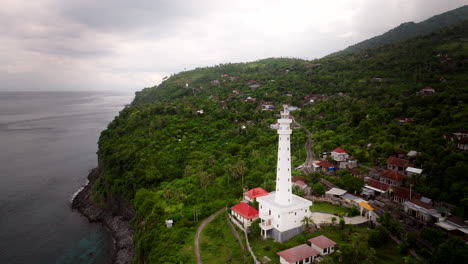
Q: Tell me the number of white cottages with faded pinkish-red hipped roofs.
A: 2